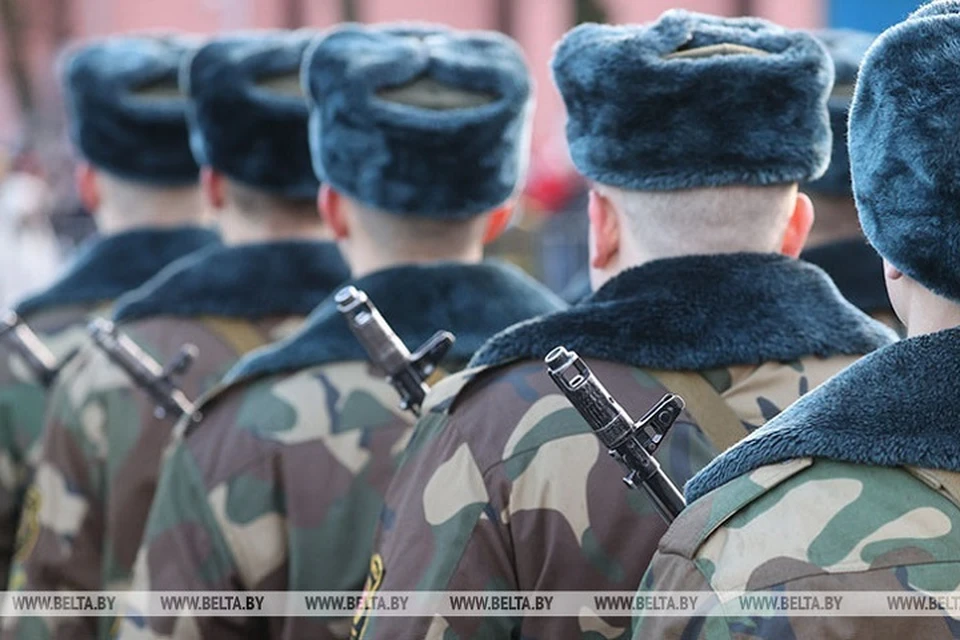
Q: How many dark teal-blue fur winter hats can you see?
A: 6